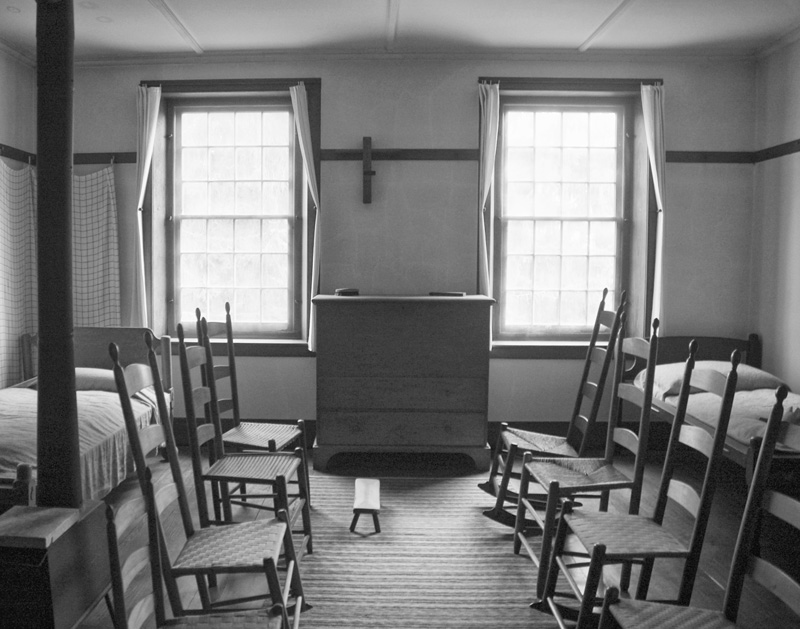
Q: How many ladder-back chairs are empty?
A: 8